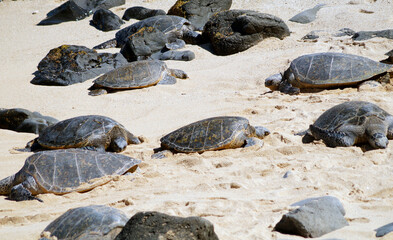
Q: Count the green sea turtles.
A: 8